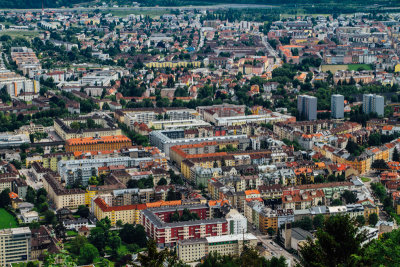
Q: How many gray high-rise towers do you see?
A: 3